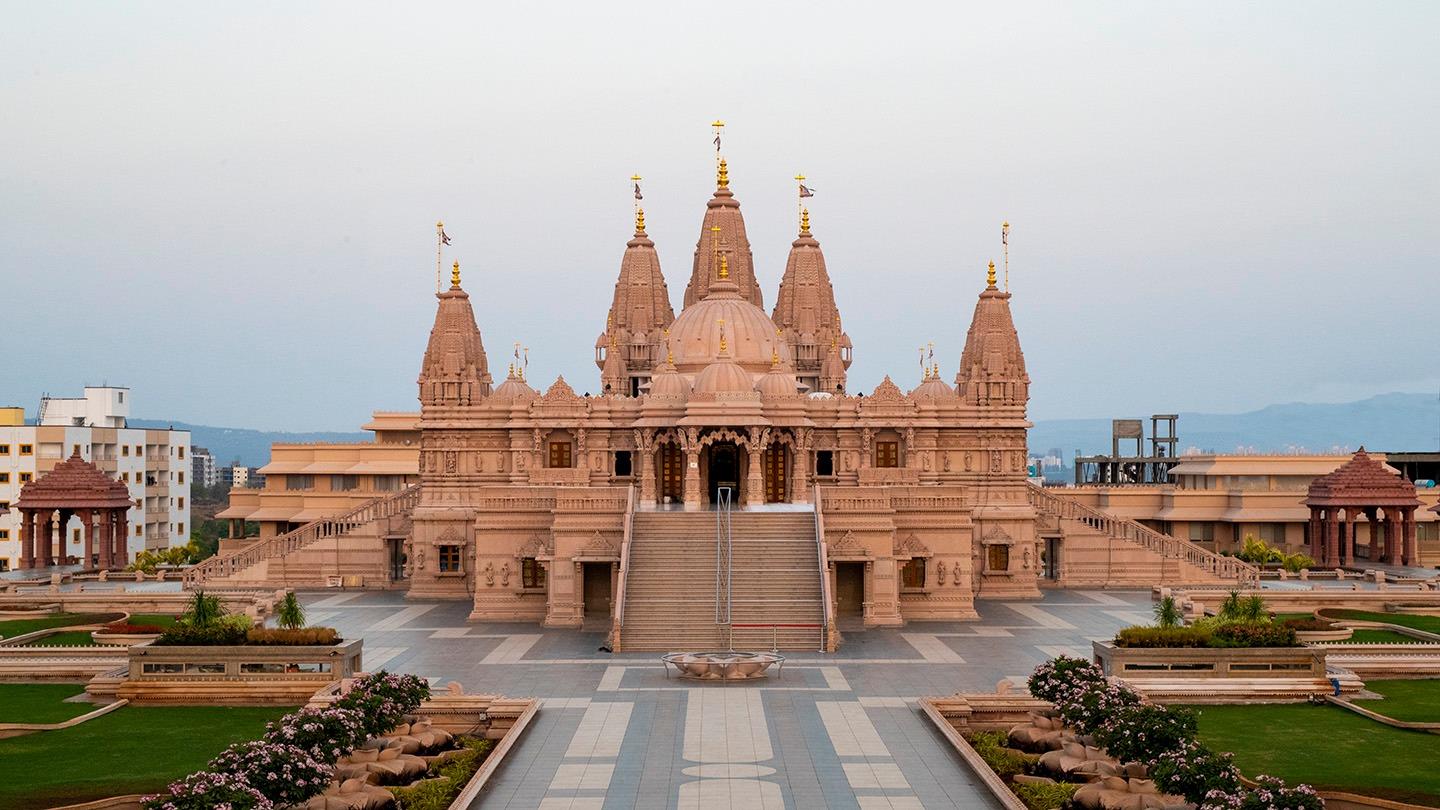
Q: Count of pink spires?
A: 5